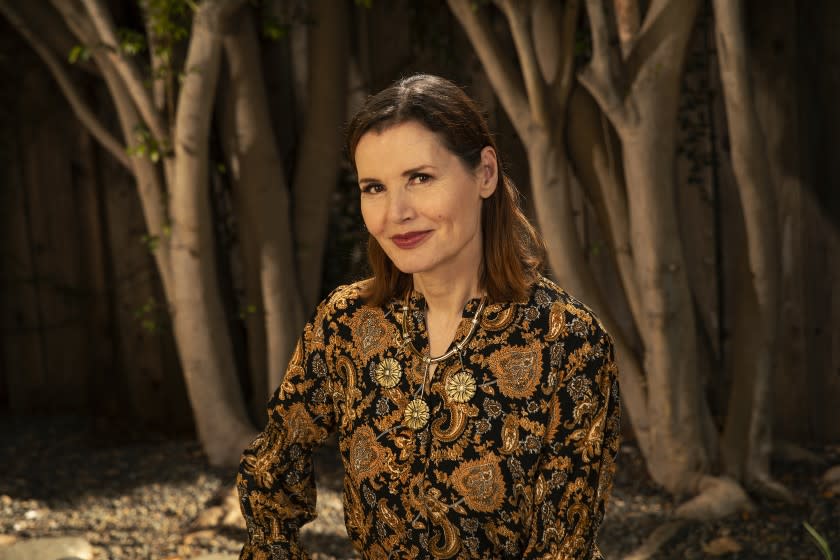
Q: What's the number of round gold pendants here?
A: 3